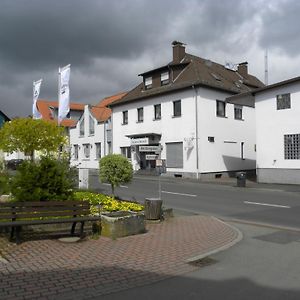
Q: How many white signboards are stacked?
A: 3